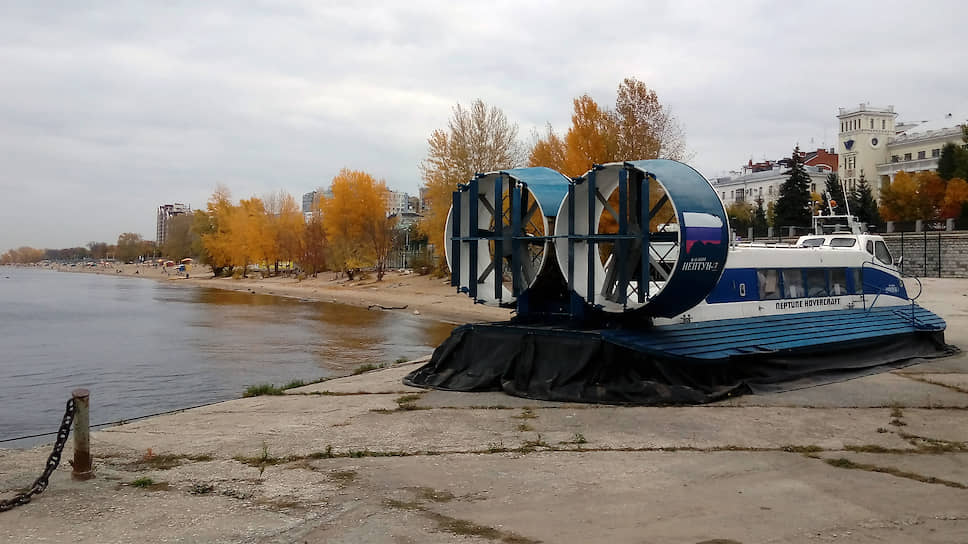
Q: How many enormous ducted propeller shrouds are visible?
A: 2